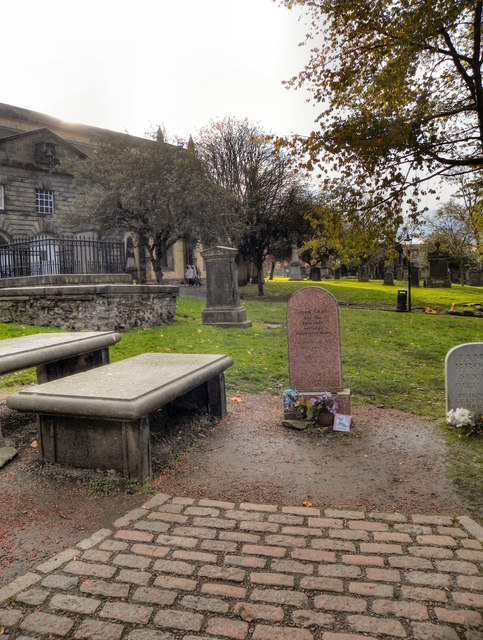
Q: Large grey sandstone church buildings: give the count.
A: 1